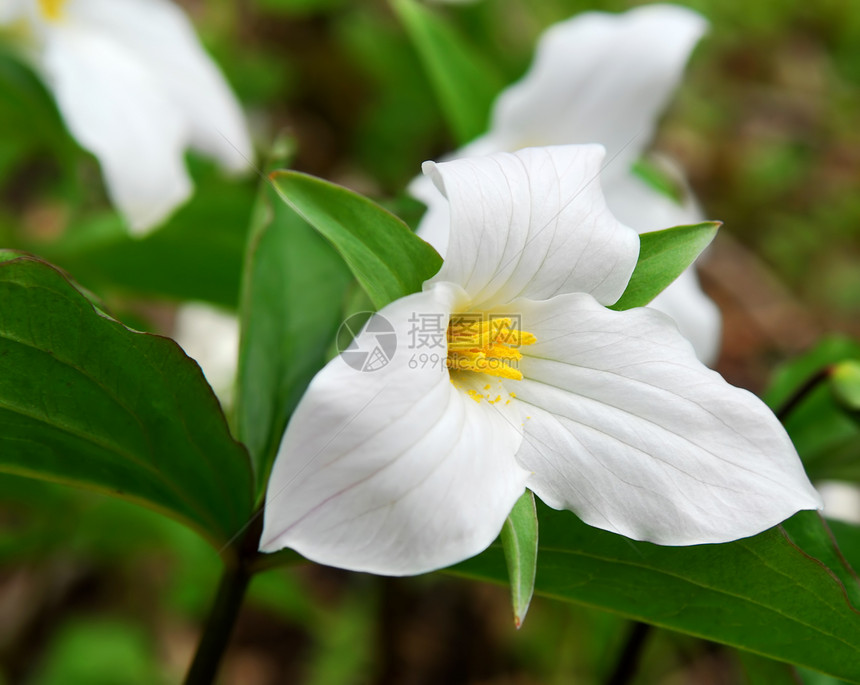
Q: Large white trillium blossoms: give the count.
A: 3